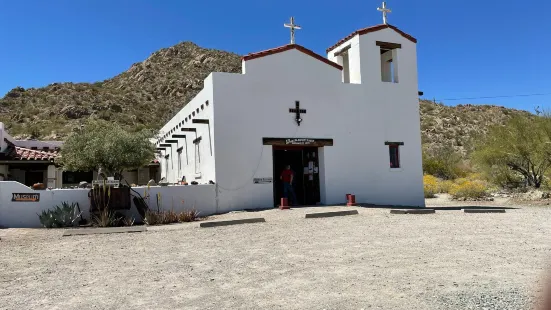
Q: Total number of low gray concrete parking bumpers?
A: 5